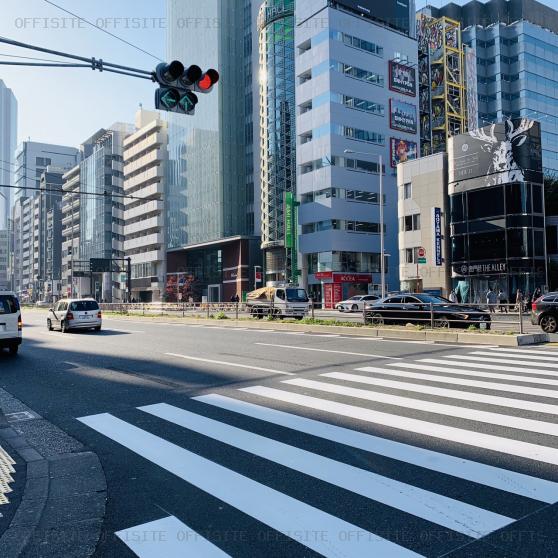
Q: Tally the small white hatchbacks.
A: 1